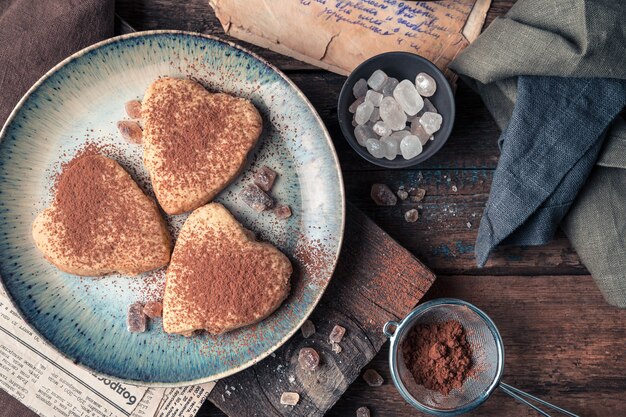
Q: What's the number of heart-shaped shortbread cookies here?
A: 3